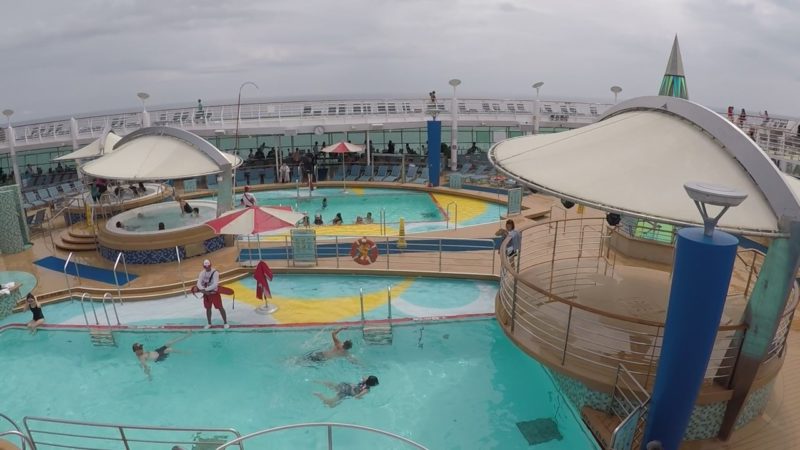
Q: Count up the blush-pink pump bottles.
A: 0